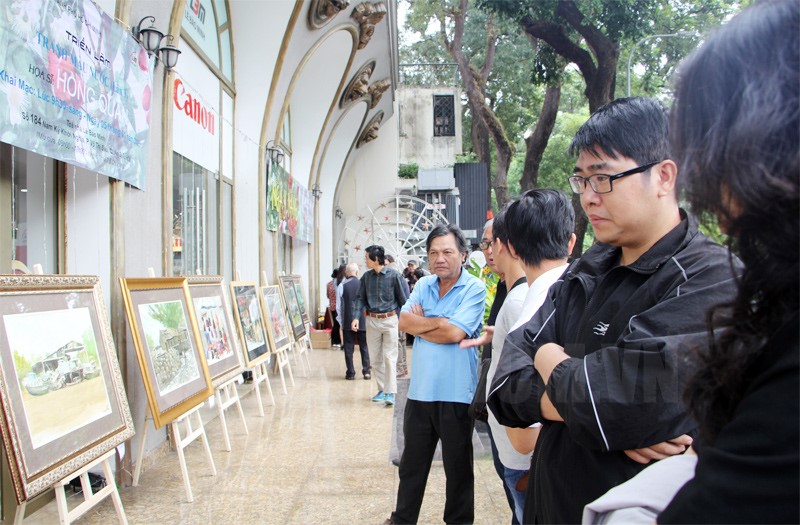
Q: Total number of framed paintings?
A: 7